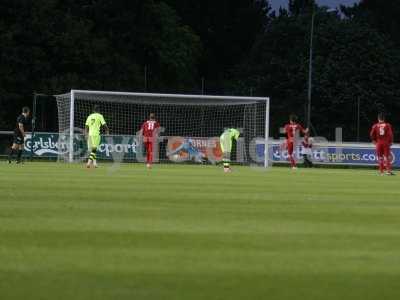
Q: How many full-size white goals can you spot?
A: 1